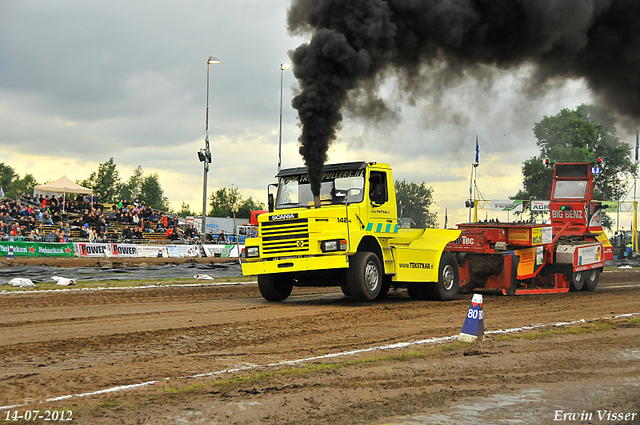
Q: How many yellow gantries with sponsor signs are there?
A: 1